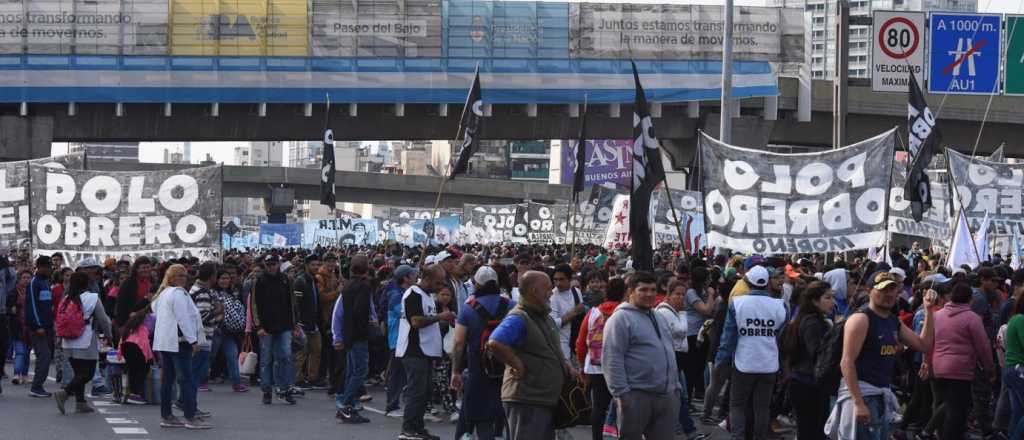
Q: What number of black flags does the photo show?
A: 5